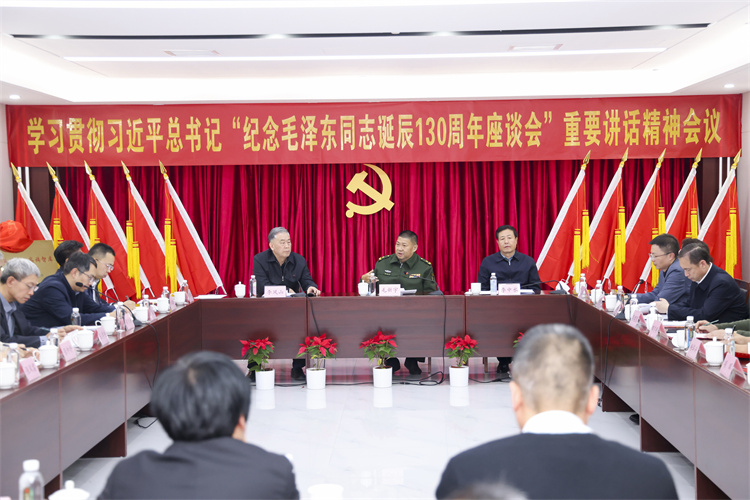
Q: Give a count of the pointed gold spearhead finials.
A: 10